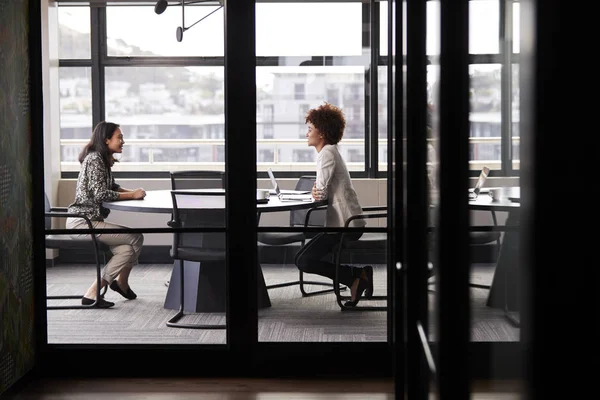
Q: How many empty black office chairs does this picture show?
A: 3